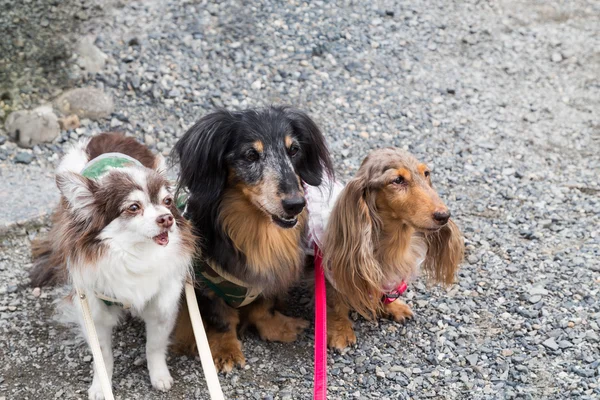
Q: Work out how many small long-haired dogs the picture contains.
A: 3